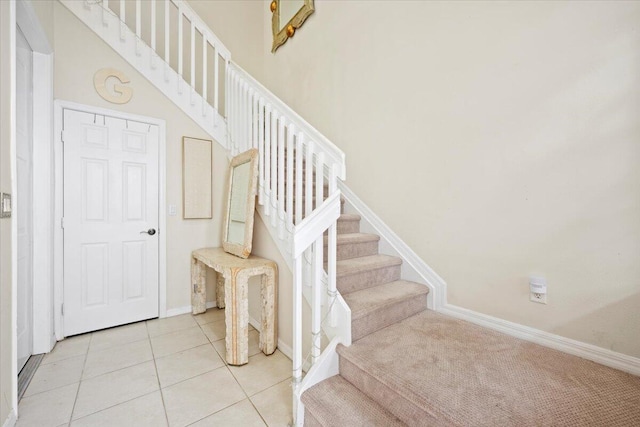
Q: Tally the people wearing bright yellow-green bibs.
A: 0